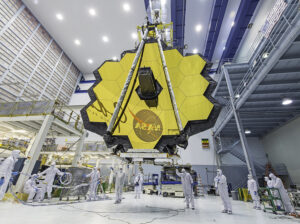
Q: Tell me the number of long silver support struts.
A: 2